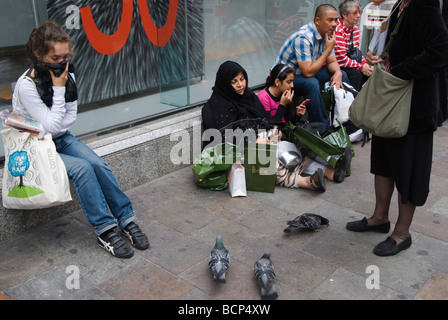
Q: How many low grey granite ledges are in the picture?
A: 1